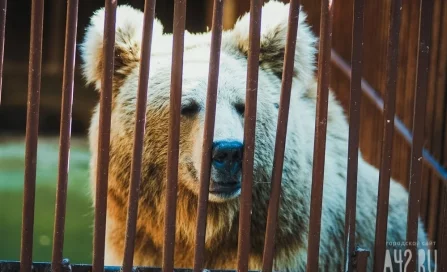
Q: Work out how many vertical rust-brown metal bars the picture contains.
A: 13